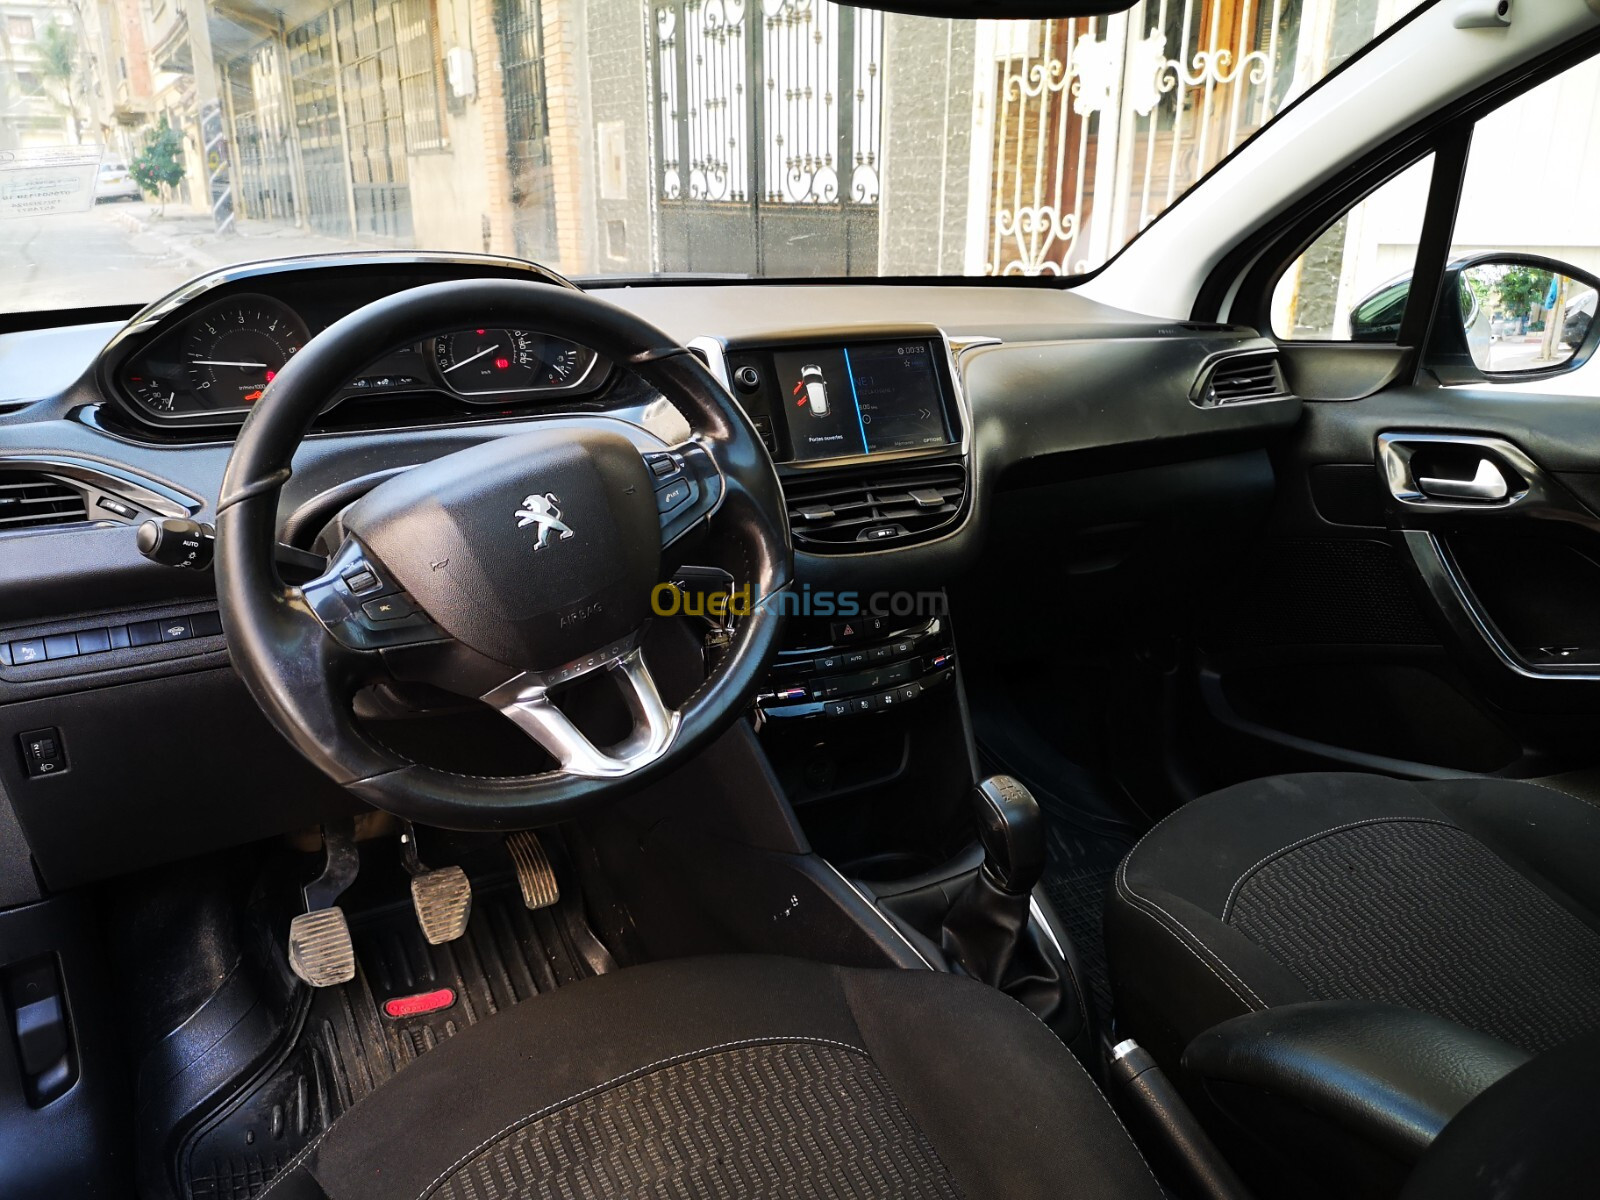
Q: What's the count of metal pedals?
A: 3